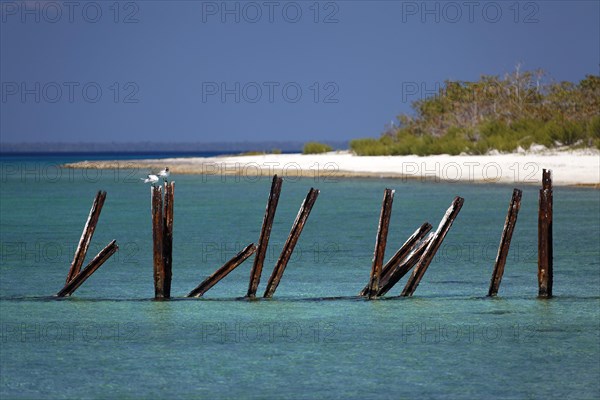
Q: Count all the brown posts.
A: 13